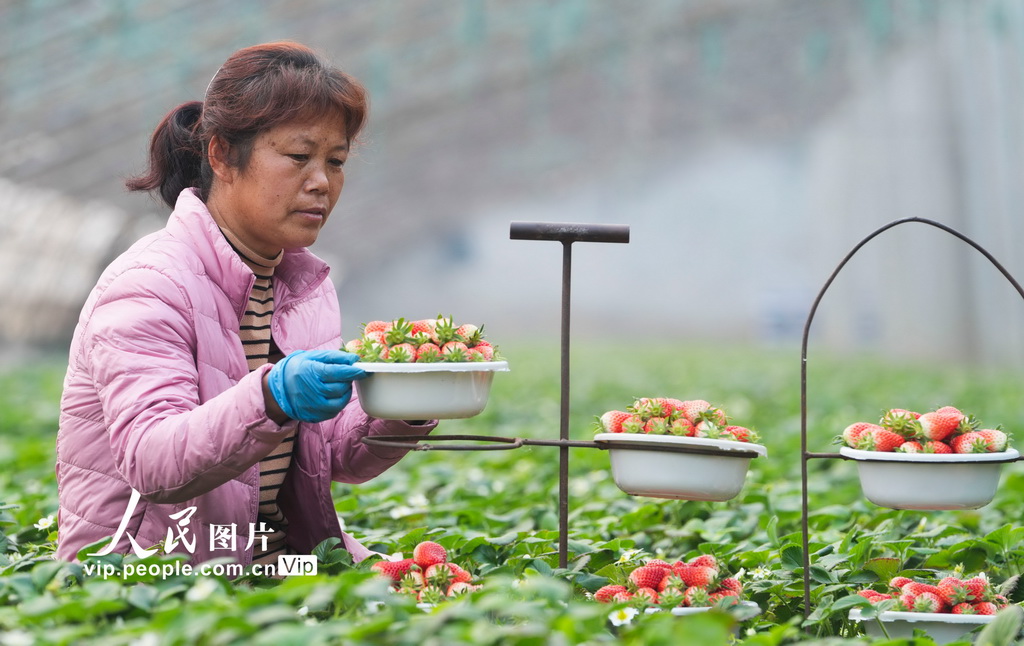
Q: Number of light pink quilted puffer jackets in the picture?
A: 1